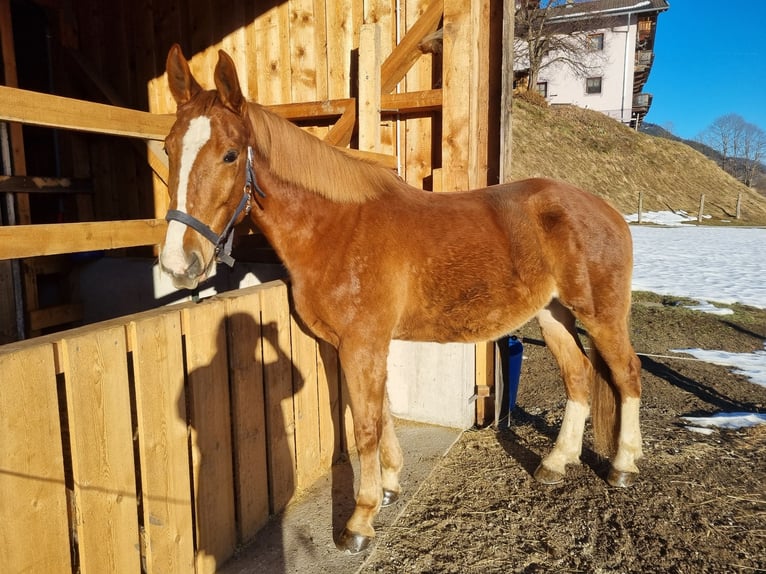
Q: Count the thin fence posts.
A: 3